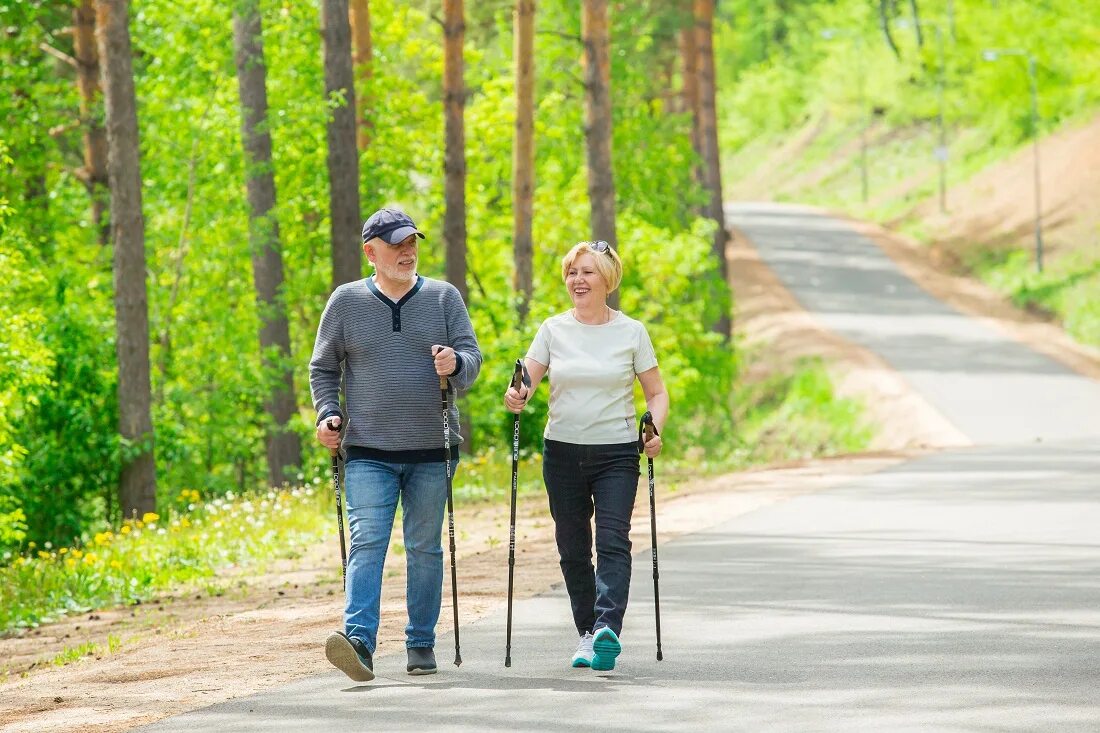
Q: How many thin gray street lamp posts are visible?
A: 3